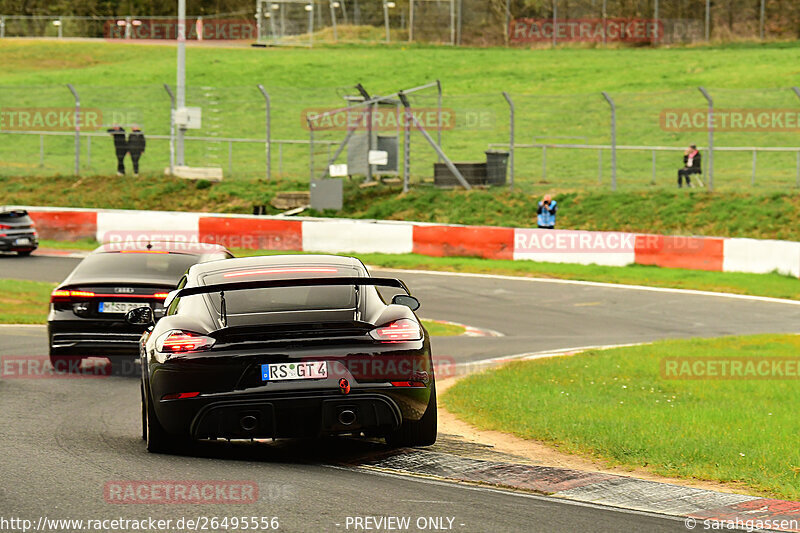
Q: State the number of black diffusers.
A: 1